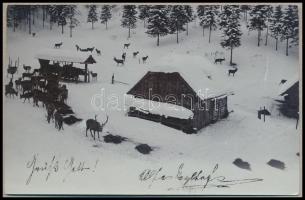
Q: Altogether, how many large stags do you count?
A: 1